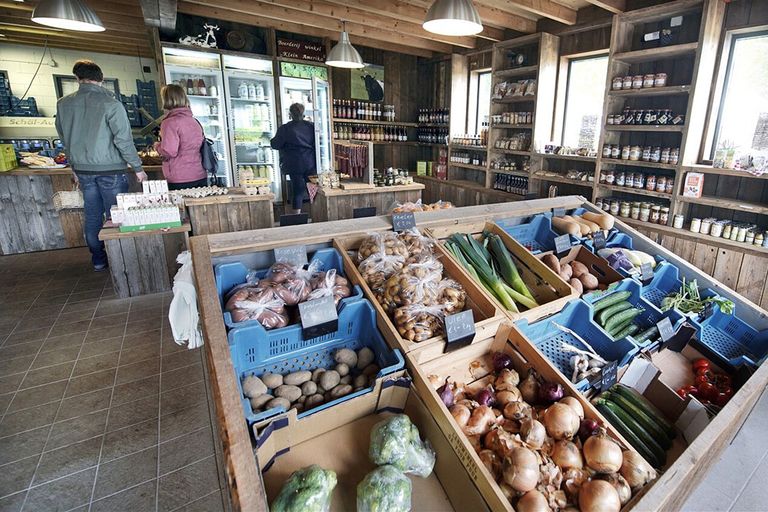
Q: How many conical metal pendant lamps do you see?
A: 3